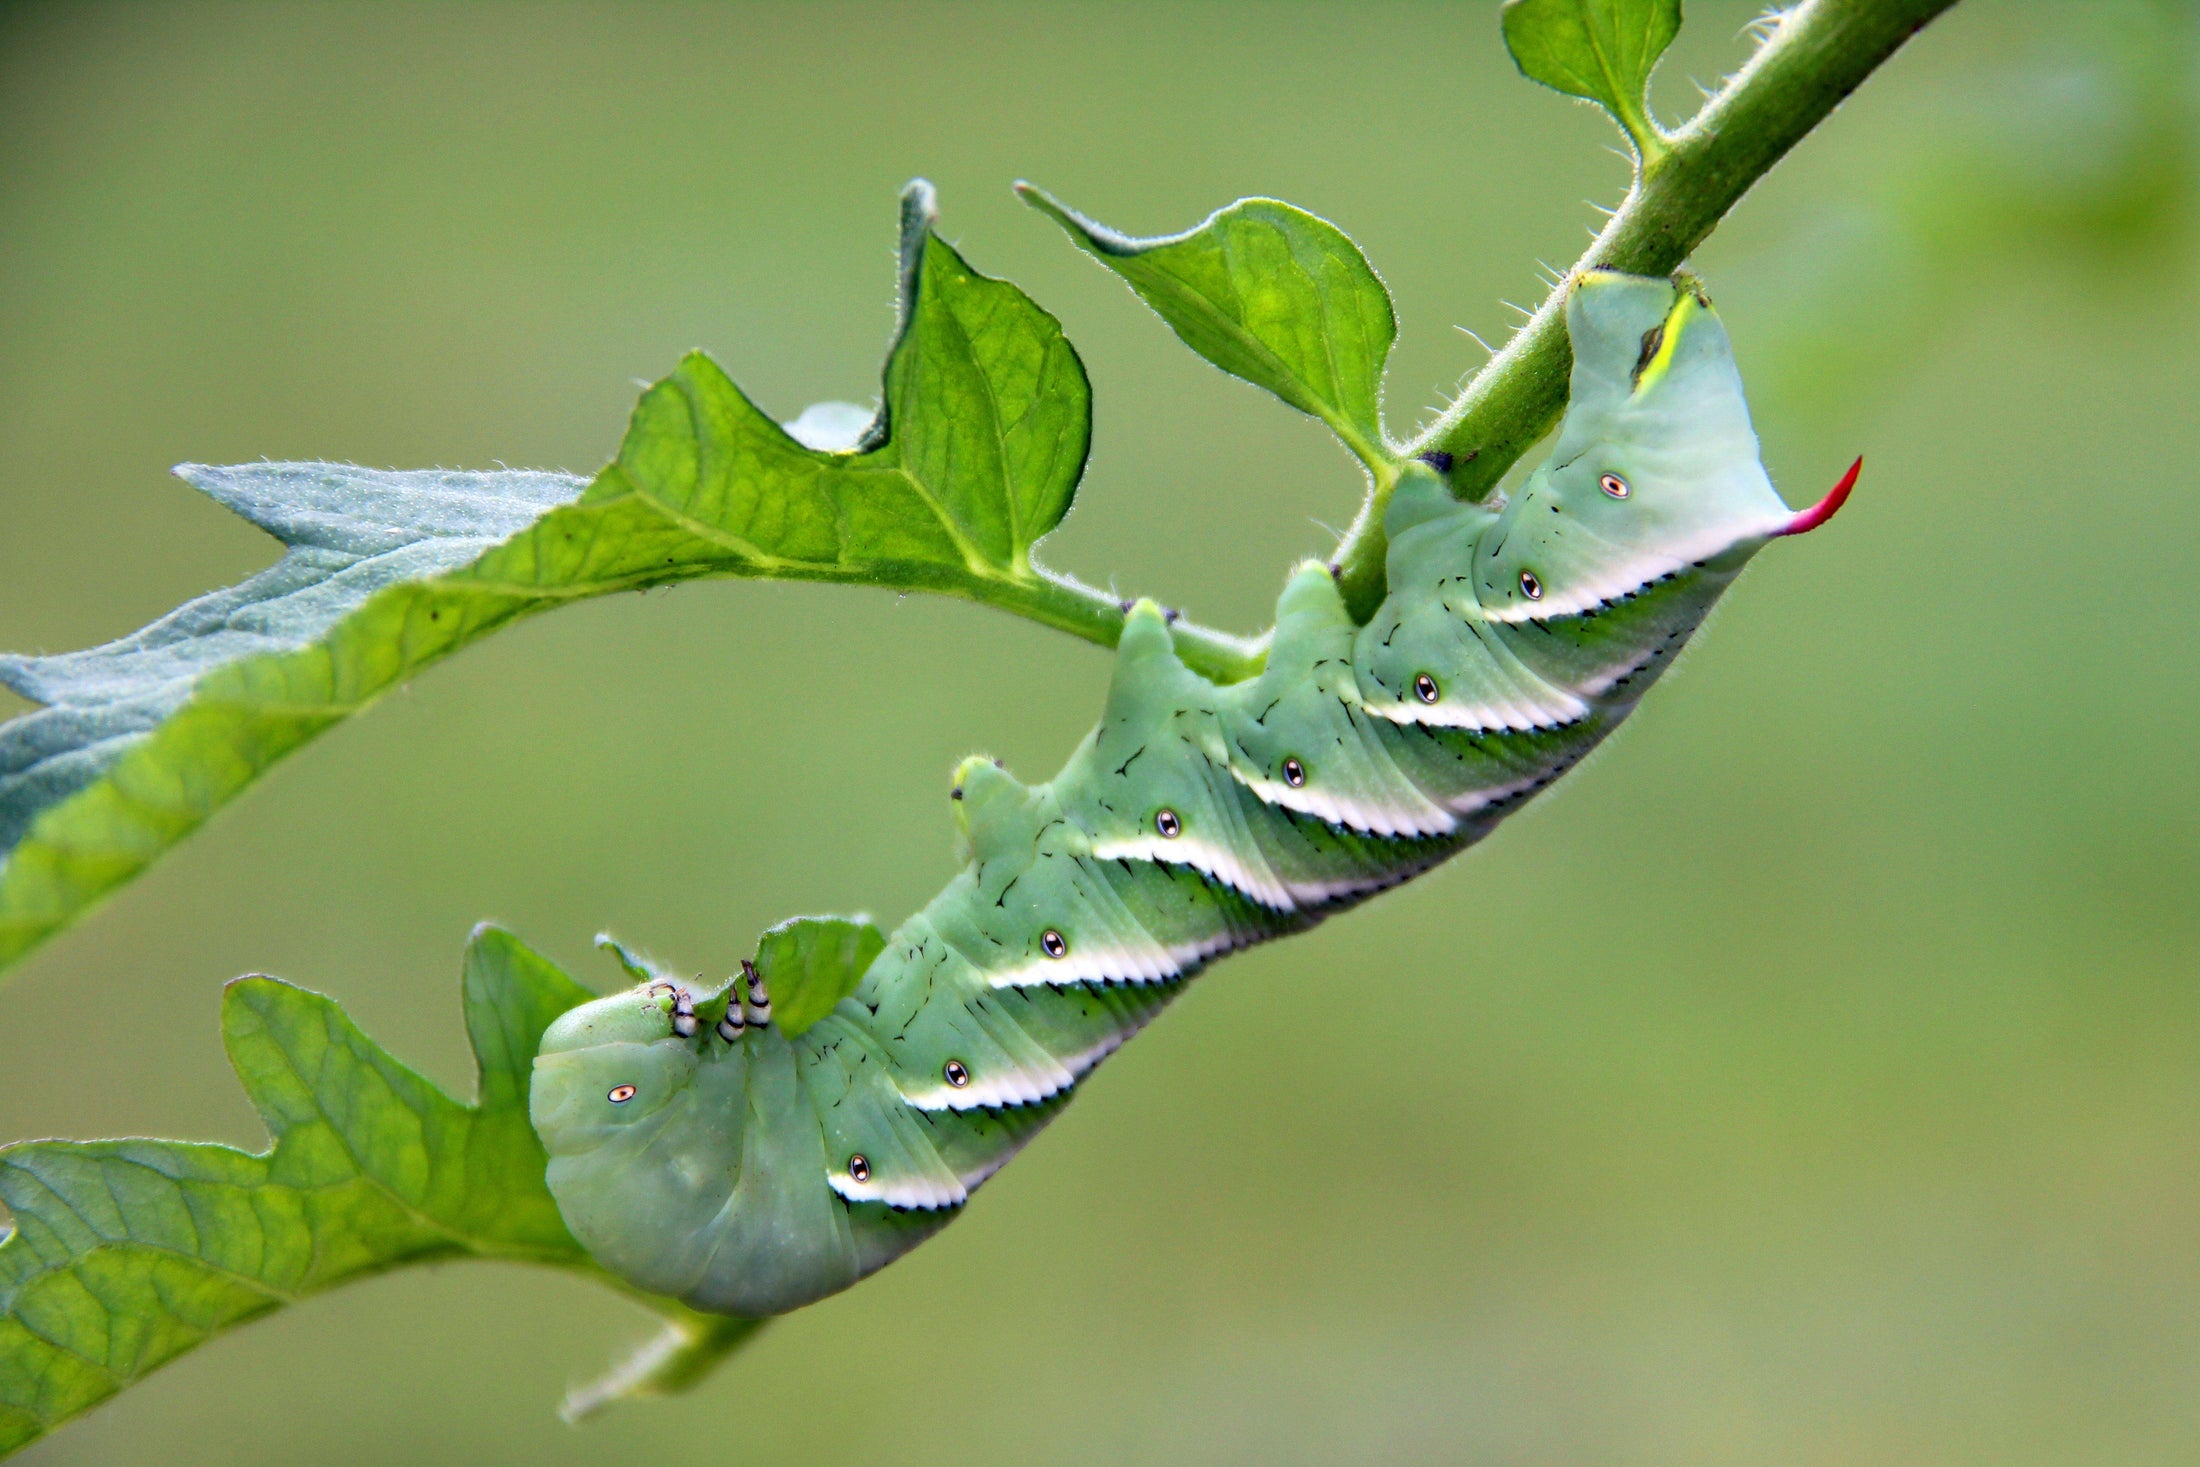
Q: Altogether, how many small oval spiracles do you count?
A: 9